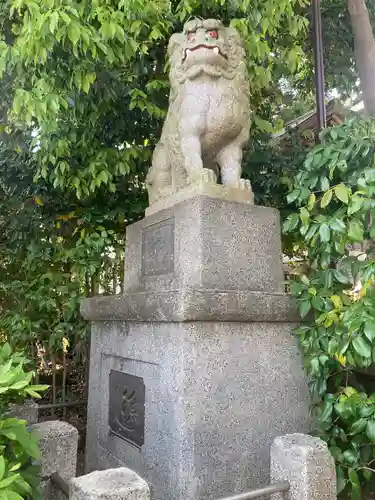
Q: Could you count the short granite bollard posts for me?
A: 4